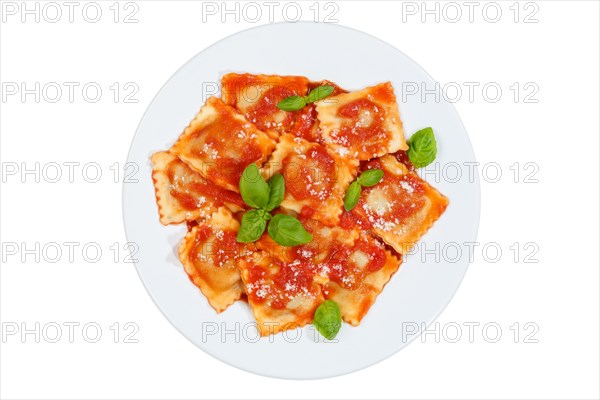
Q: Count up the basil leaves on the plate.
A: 10